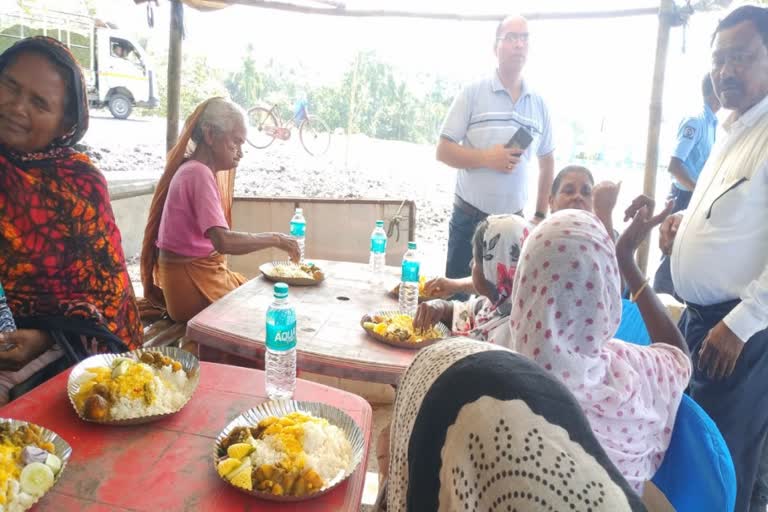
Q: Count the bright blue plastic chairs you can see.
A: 2